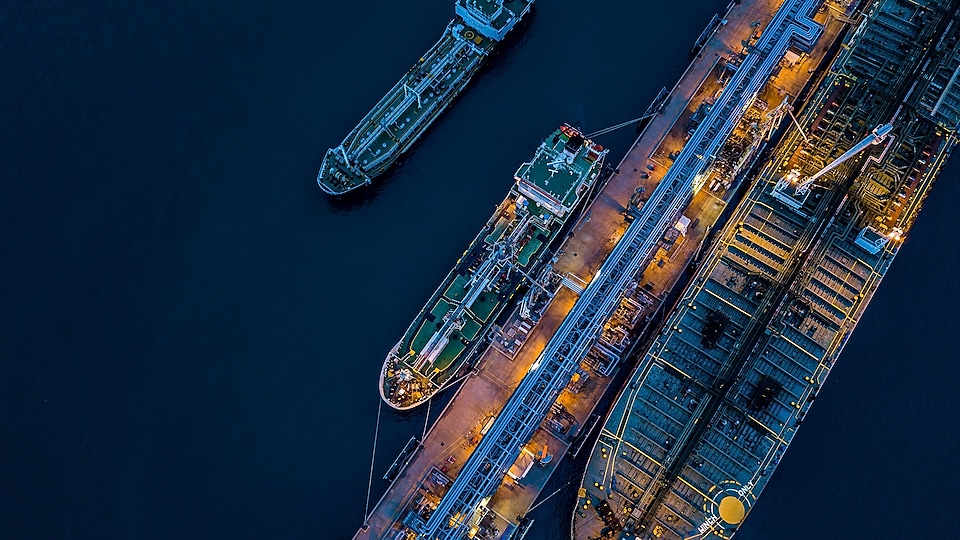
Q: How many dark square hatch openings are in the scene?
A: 2